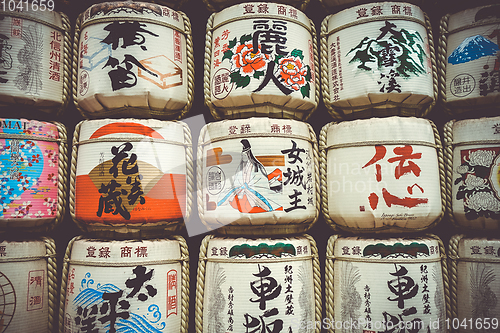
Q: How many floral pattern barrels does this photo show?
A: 3